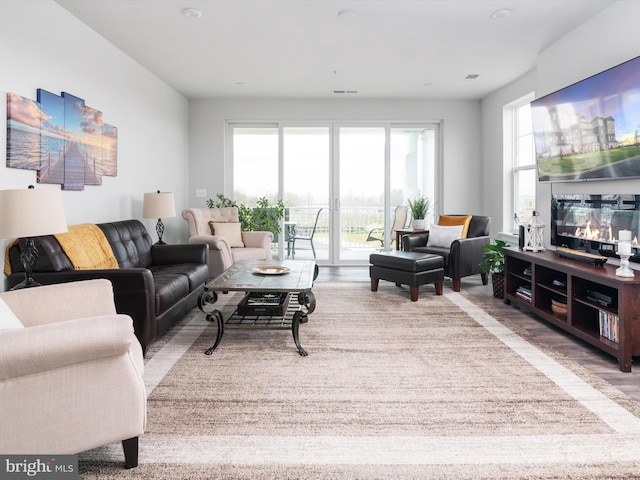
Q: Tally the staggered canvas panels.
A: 5